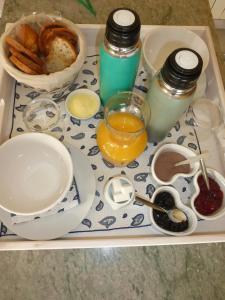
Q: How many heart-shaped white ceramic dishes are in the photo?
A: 3